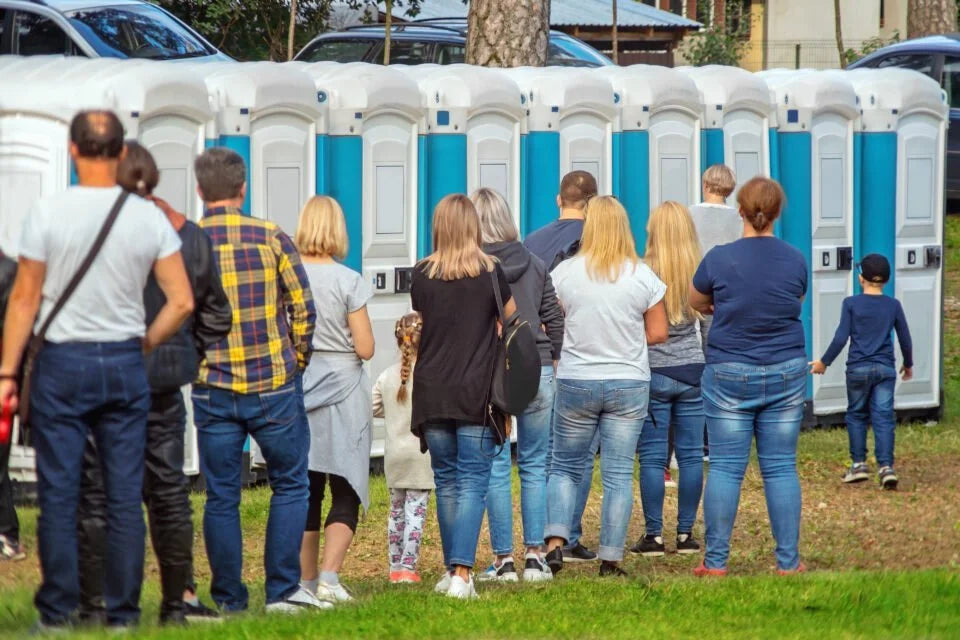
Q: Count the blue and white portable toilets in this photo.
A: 10